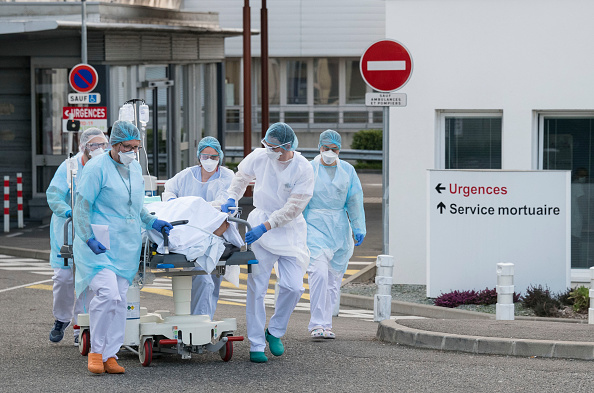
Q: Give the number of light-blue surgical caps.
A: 4